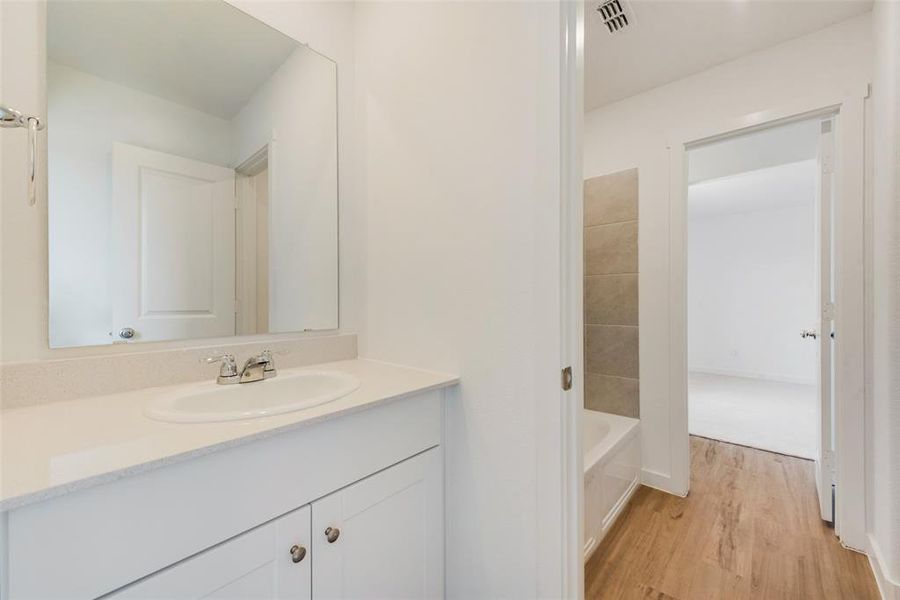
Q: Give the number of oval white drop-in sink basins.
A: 1